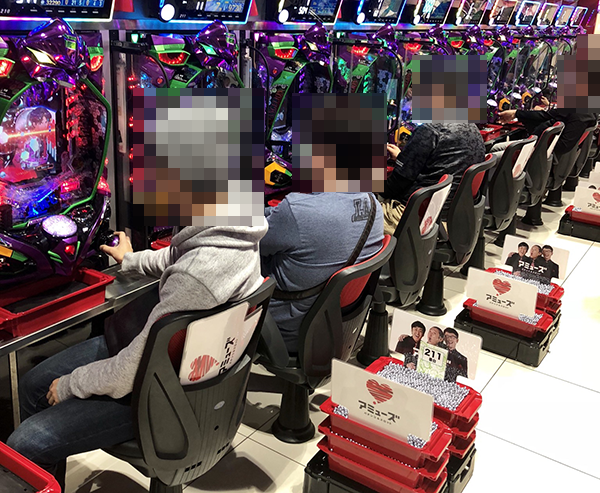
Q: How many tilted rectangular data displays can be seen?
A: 11